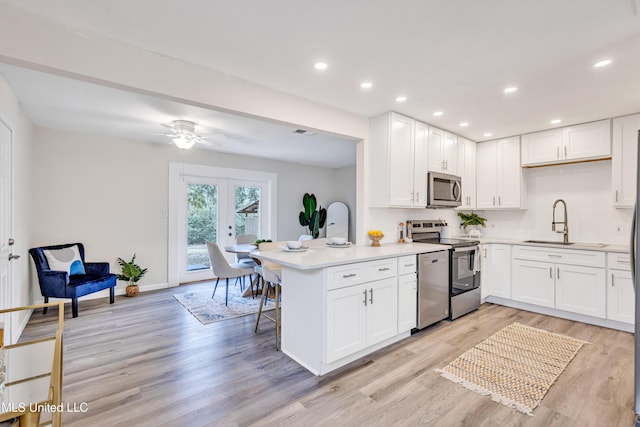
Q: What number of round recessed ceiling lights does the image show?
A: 9